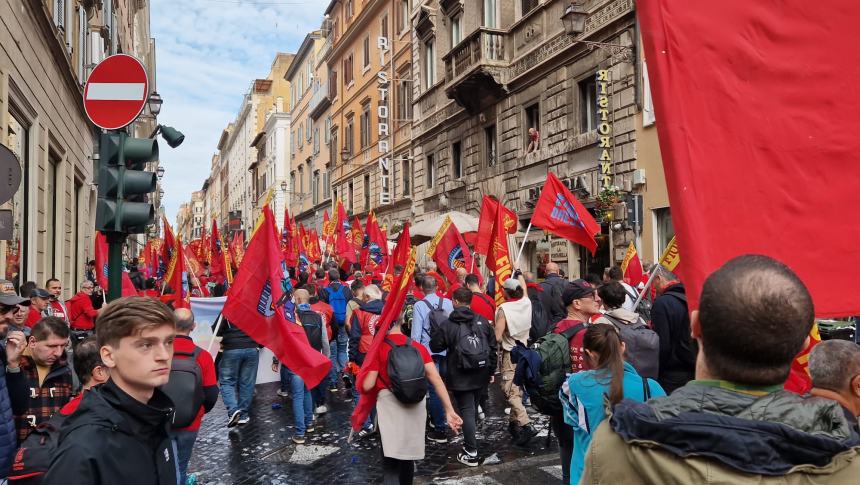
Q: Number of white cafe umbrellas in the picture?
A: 1